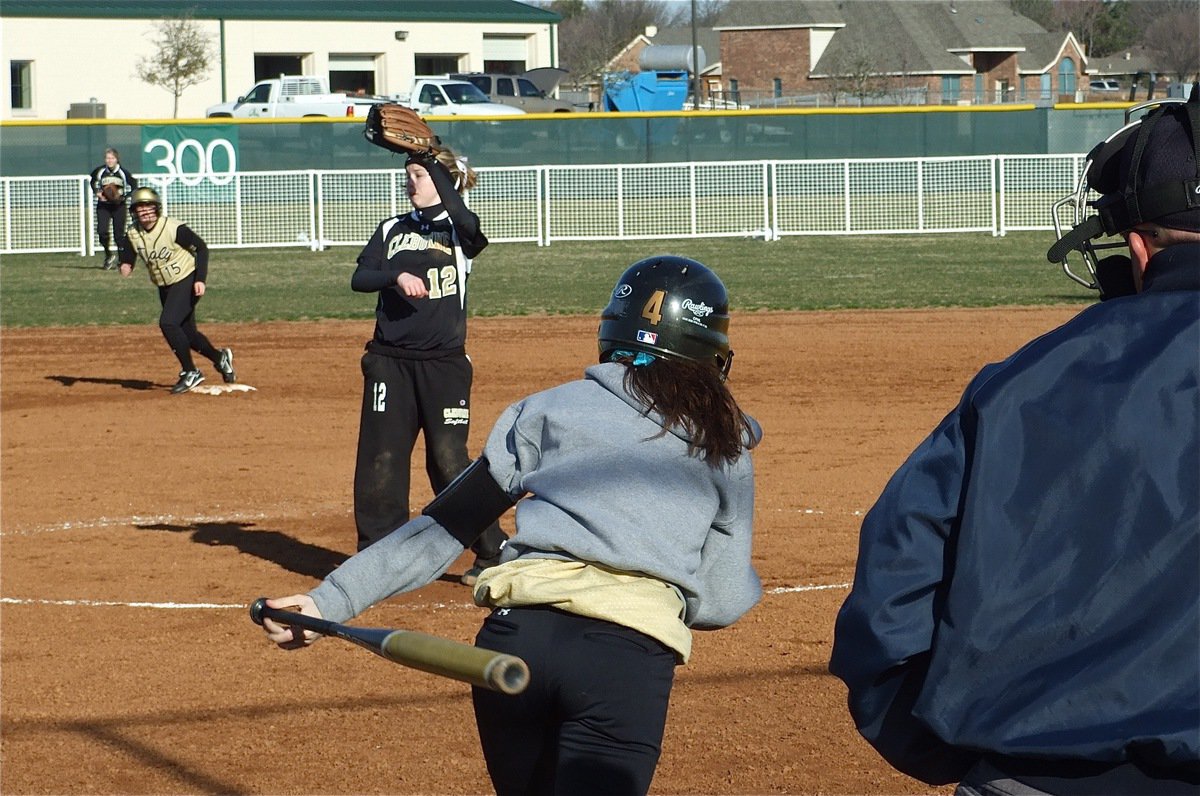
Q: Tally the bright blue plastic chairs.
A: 0